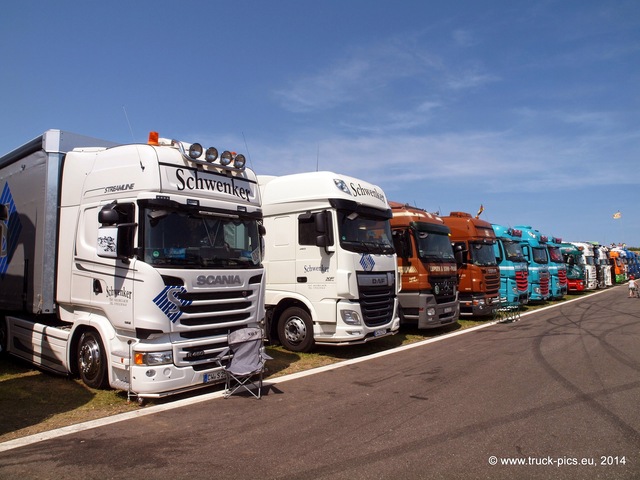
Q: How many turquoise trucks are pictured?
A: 3